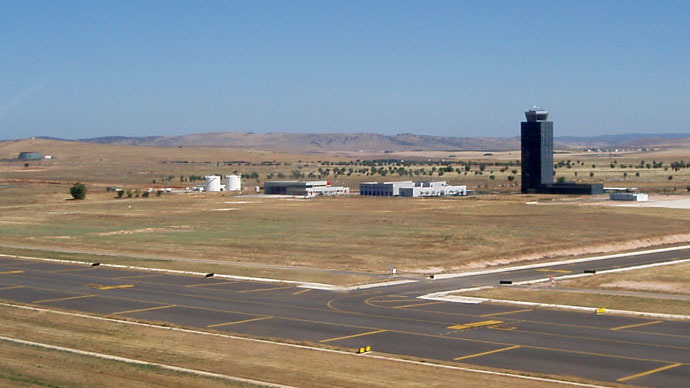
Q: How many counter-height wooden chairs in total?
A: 0